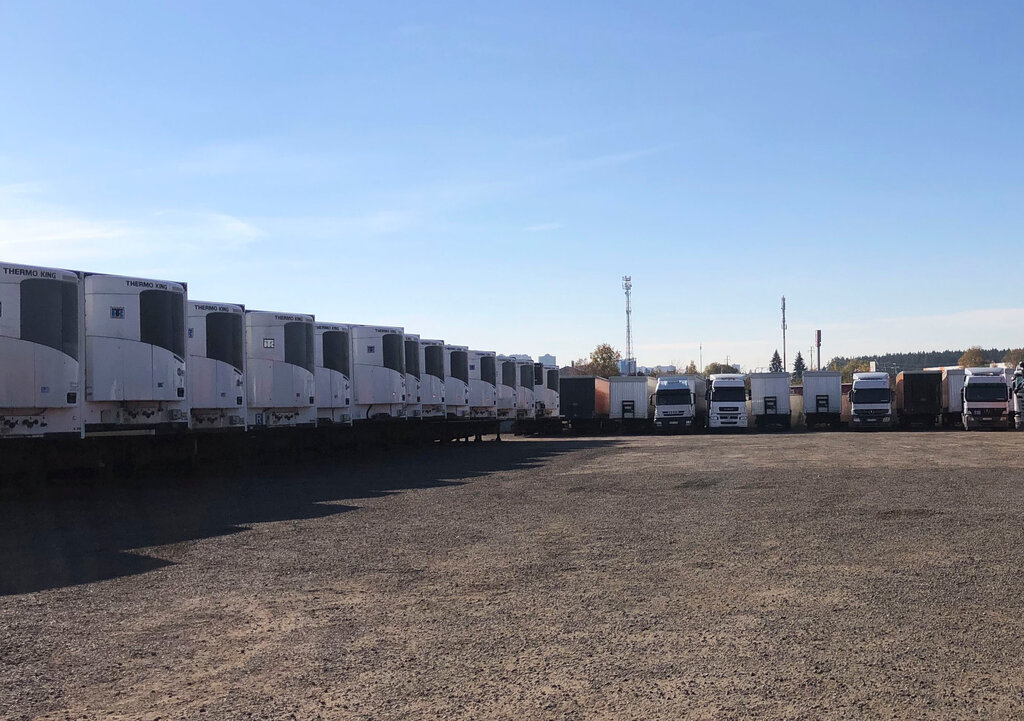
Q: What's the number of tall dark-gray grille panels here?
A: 13